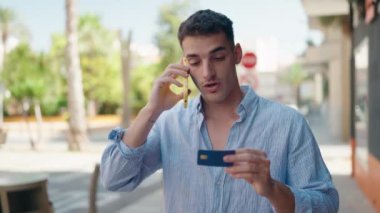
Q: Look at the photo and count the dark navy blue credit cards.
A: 1